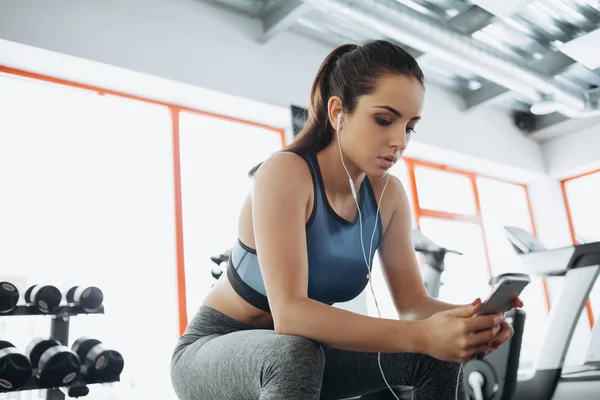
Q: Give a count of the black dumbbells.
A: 6